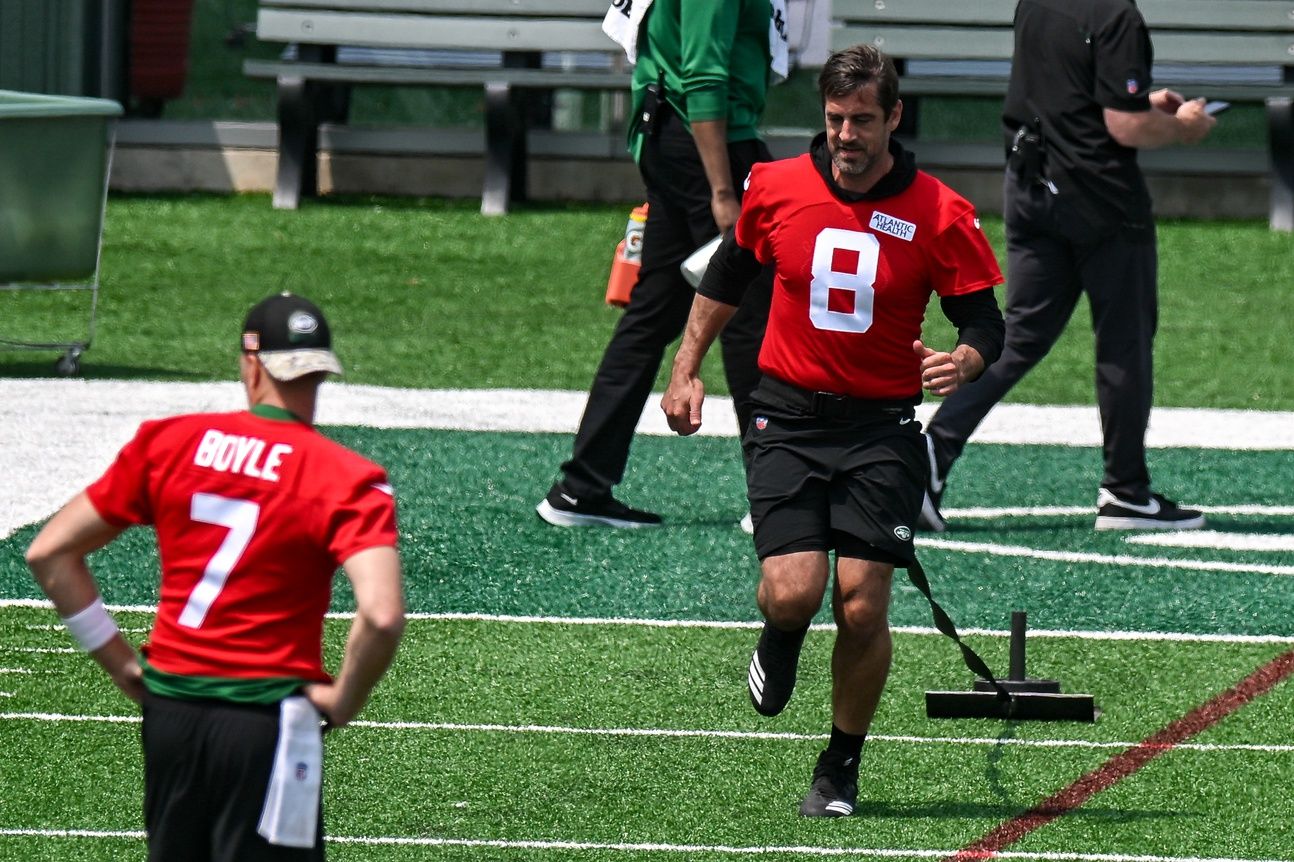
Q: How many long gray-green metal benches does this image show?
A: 2